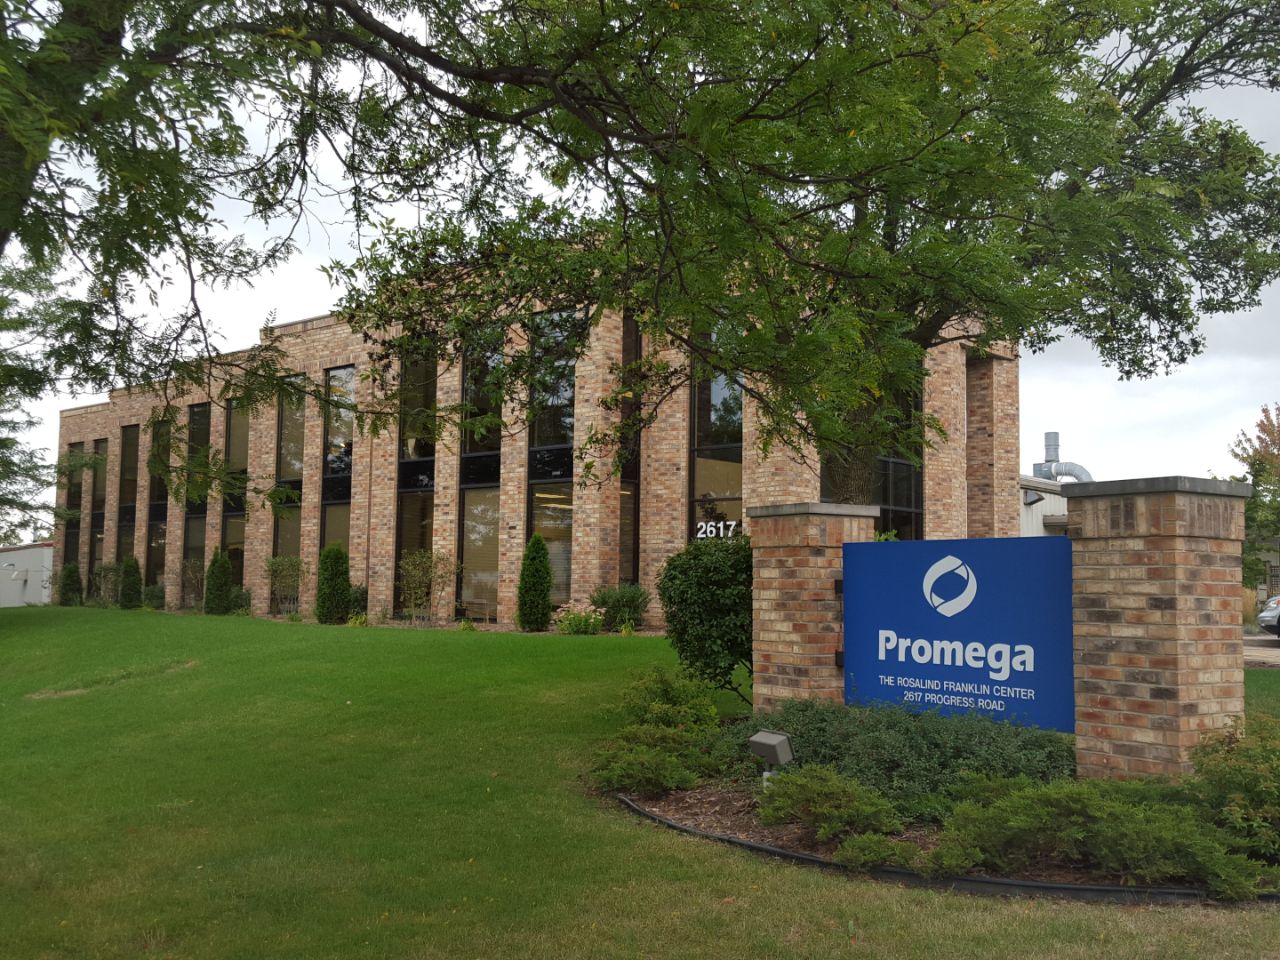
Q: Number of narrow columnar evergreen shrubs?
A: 5